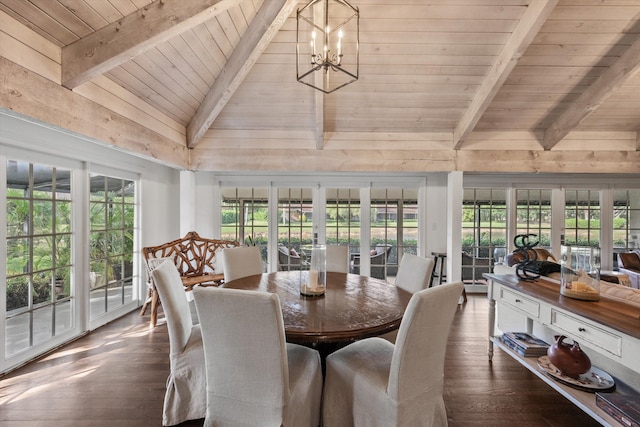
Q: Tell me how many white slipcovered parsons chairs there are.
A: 6